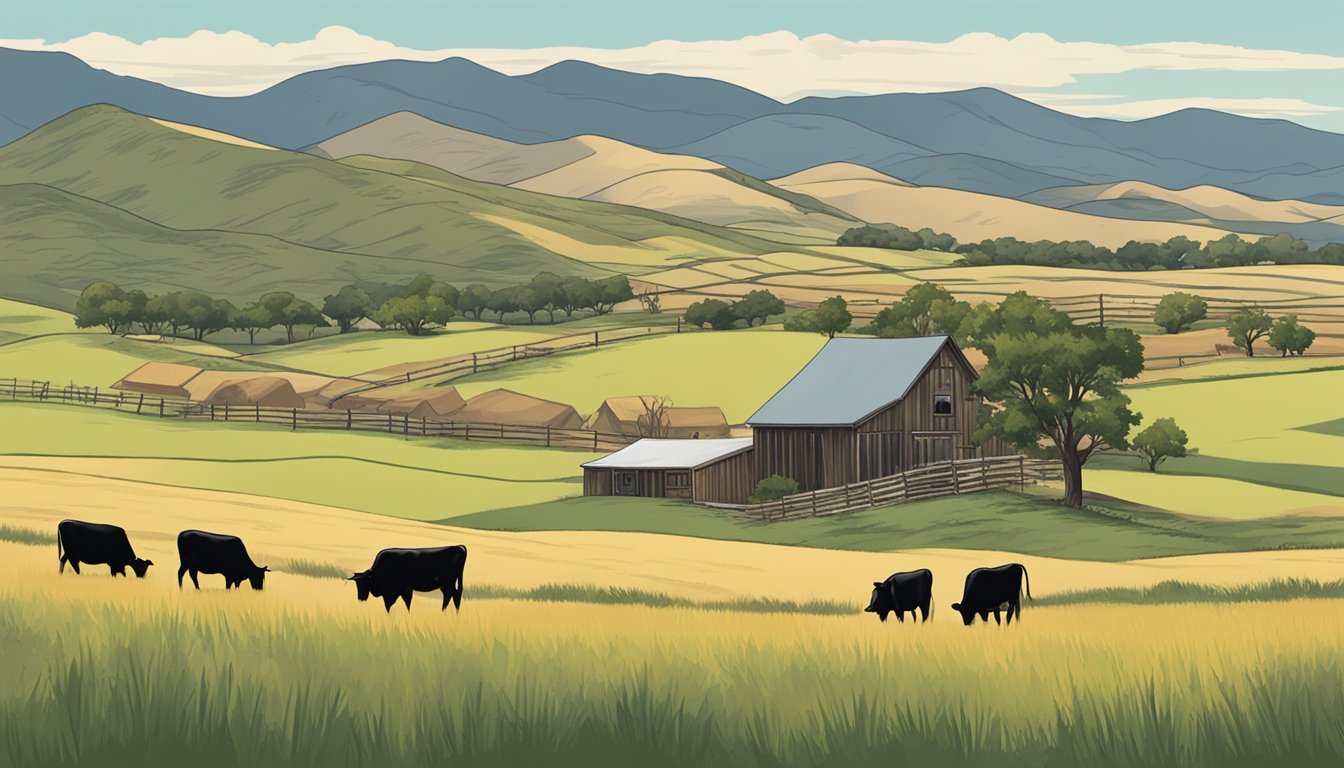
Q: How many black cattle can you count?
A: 5